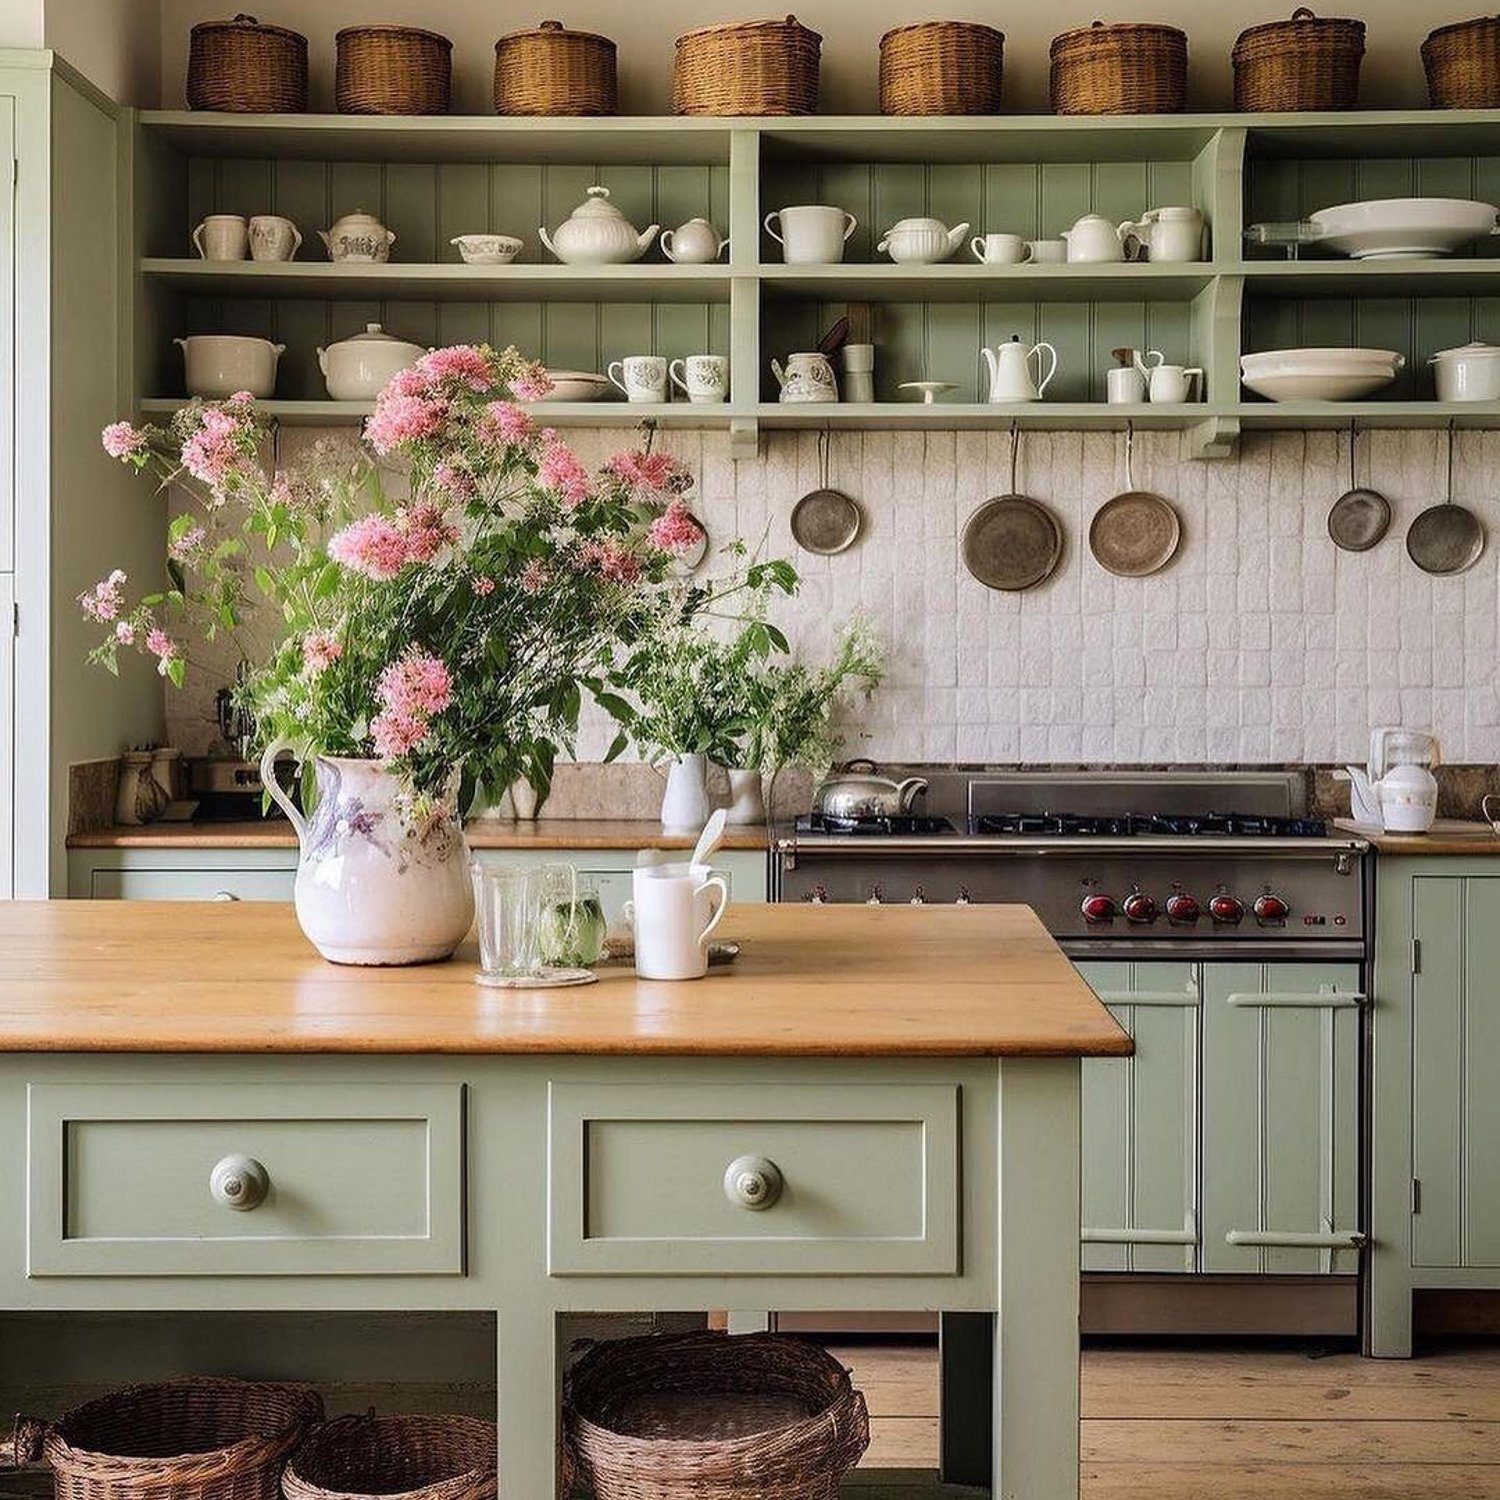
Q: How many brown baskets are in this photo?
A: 11